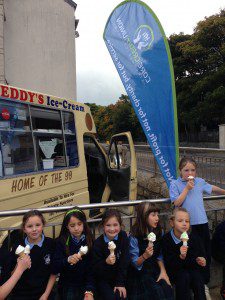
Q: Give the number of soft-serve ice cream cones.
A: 7